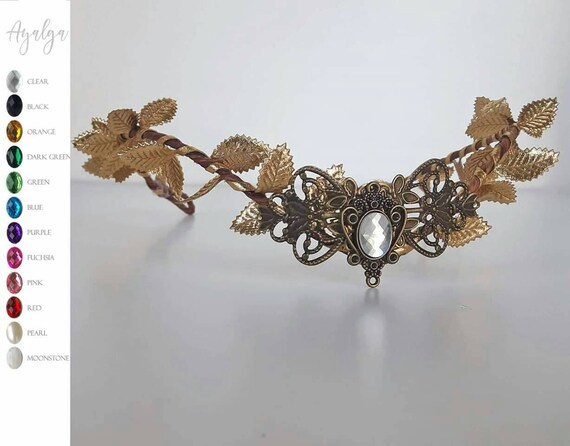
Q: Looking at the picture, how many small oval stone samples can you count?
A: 12